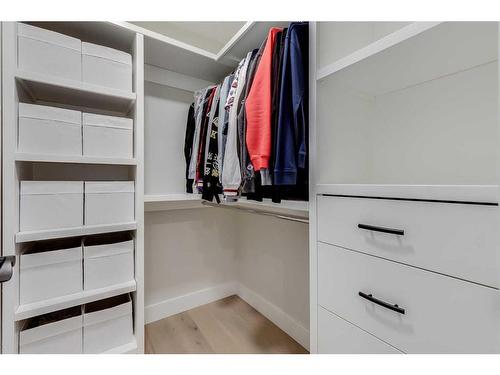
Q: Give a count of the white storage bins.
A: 10